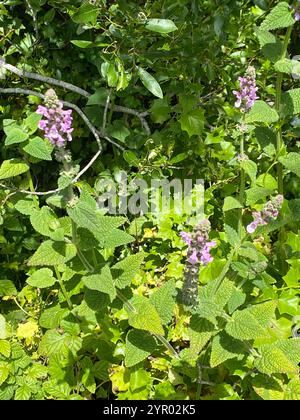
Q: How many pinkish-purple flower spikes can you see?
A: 4